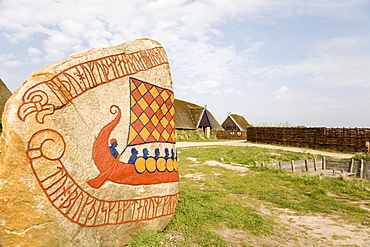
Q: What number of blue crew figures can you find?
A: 6